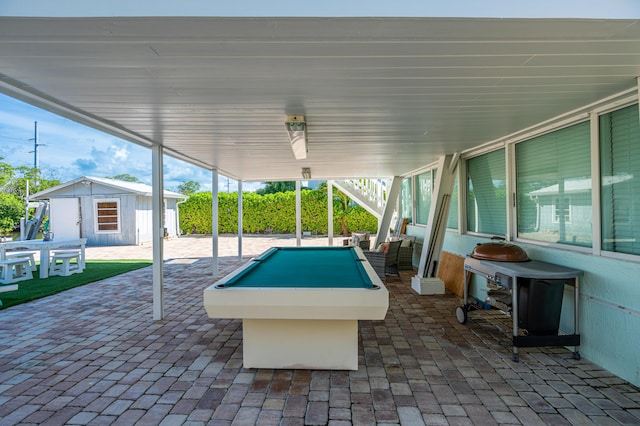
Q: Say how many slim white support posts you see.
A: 5